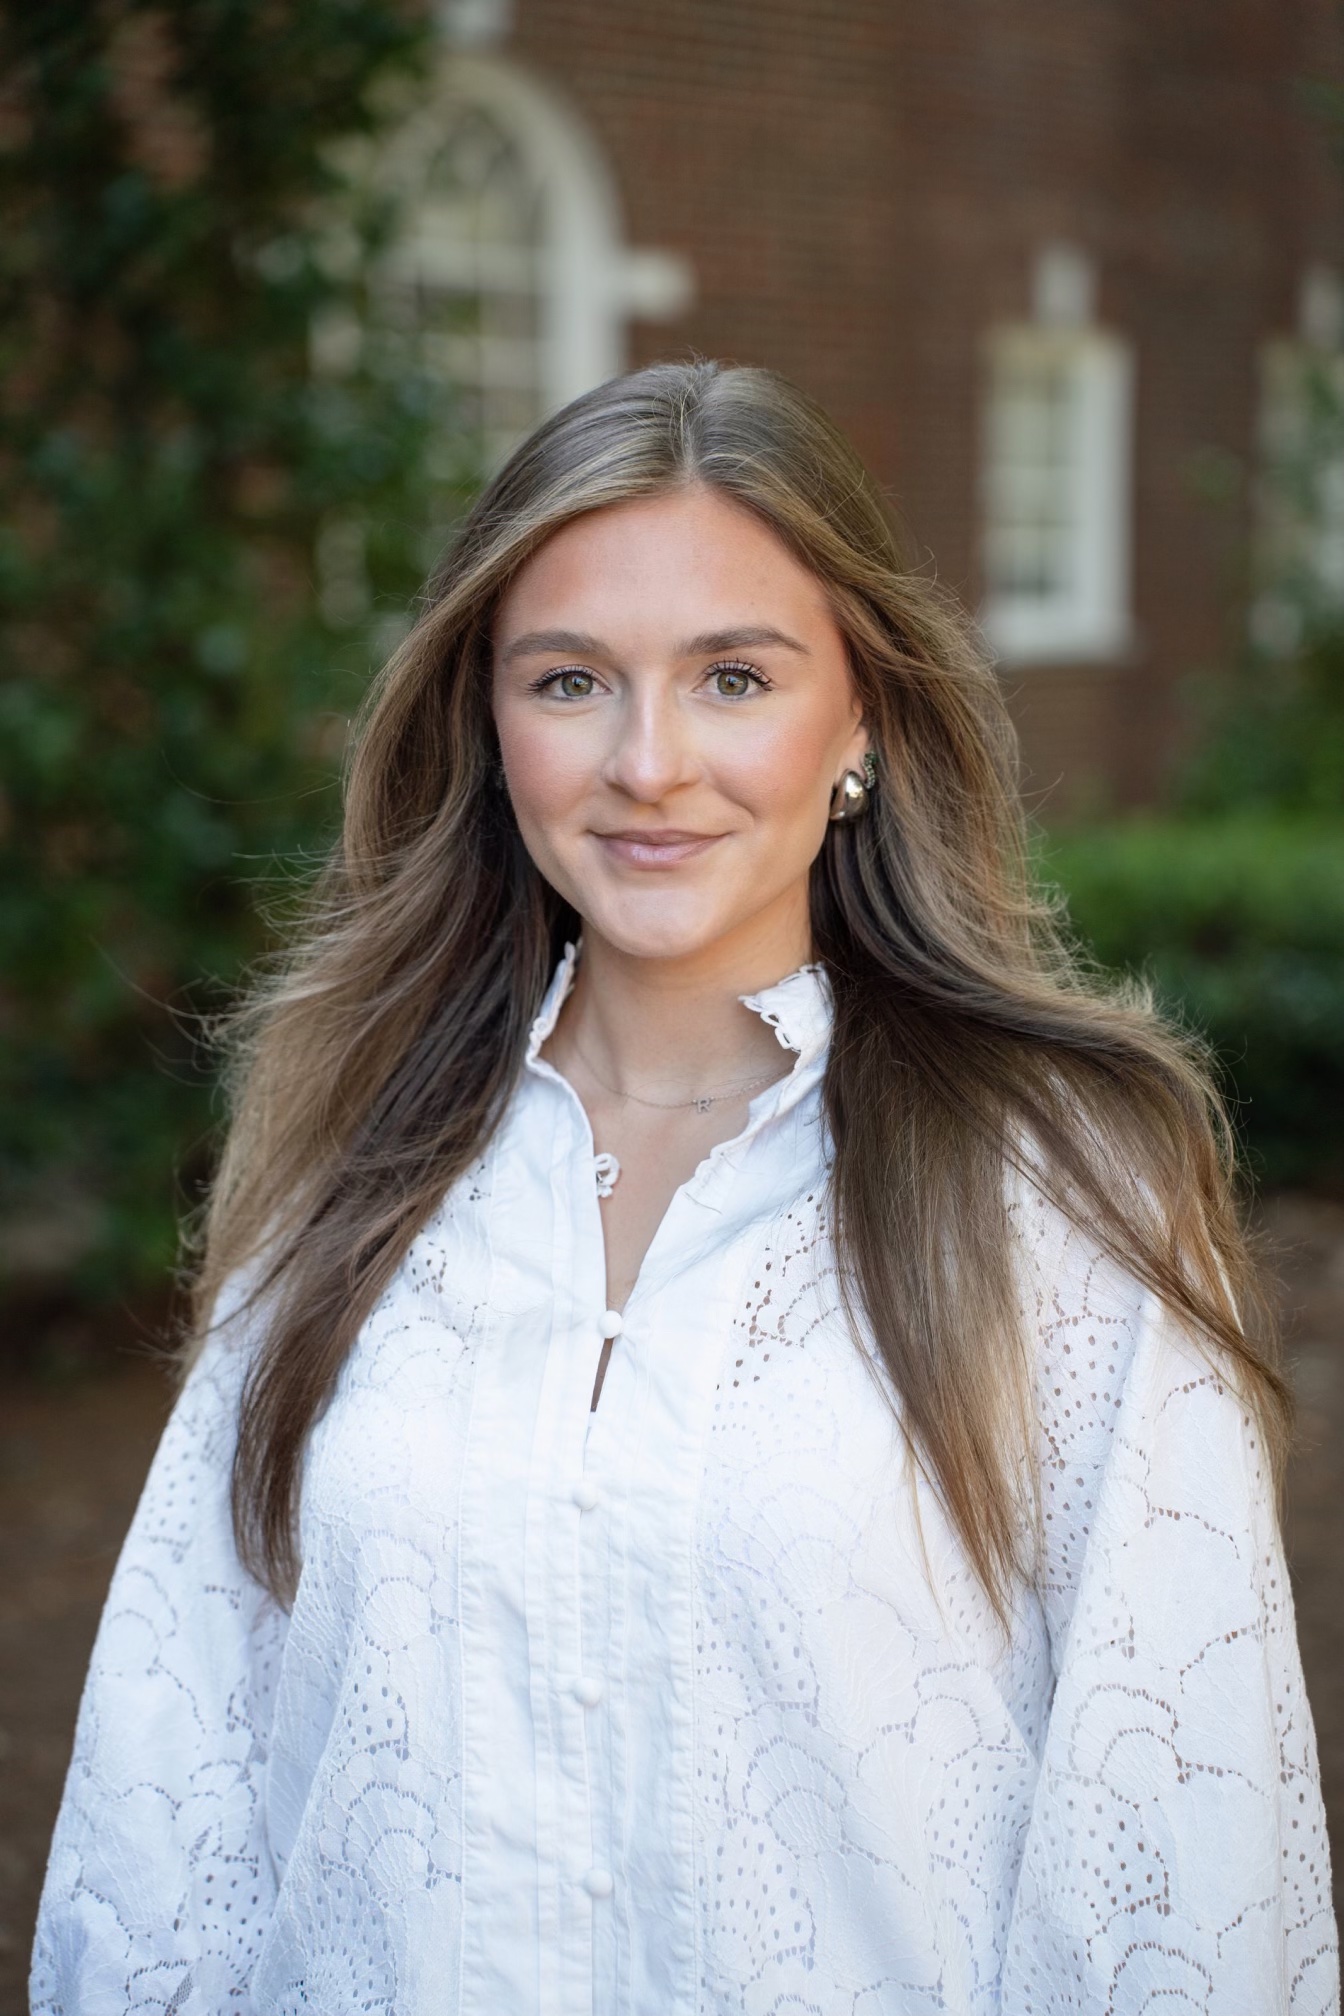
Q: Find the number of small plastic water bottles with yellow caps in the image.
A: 0